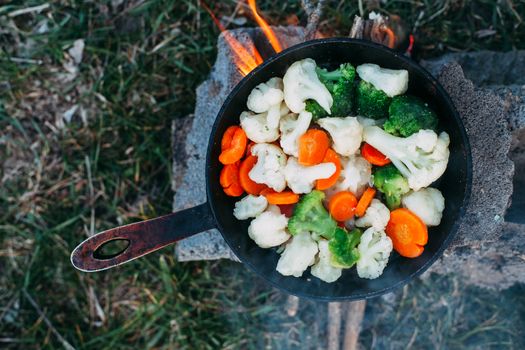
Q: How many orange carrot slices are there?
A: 10